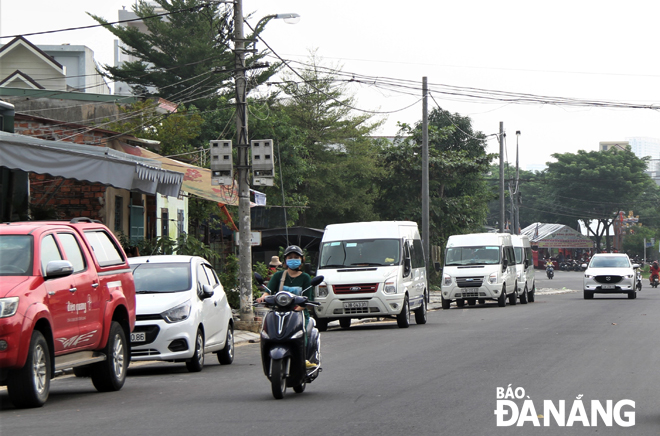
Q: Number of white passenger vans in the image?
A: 3